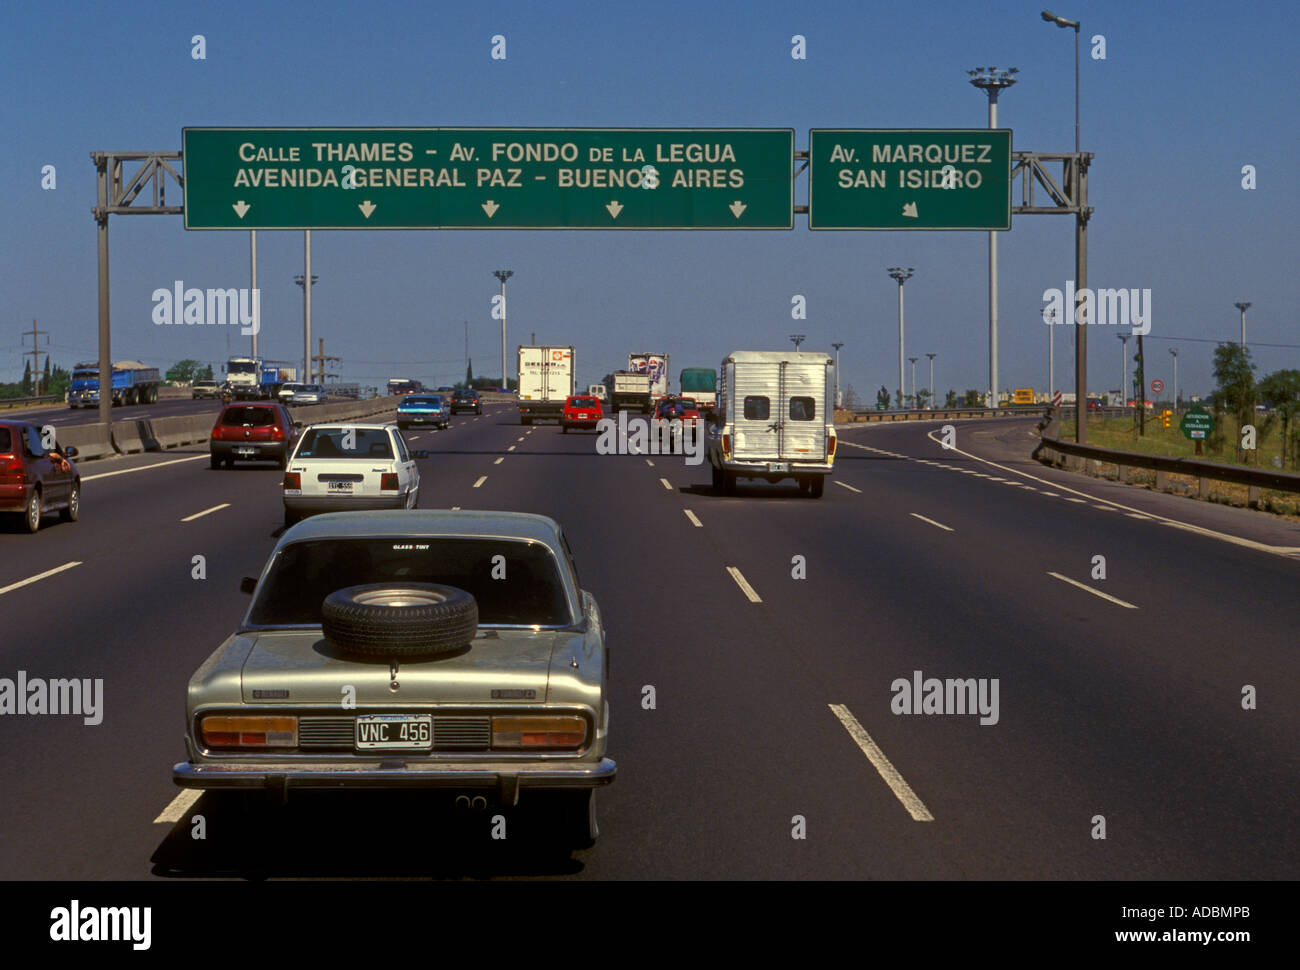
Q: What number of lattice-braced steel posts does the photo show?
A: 2